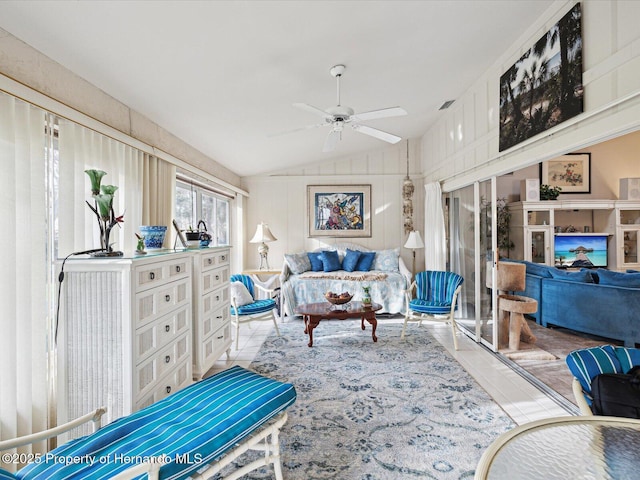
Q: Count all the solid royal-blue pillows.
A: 4